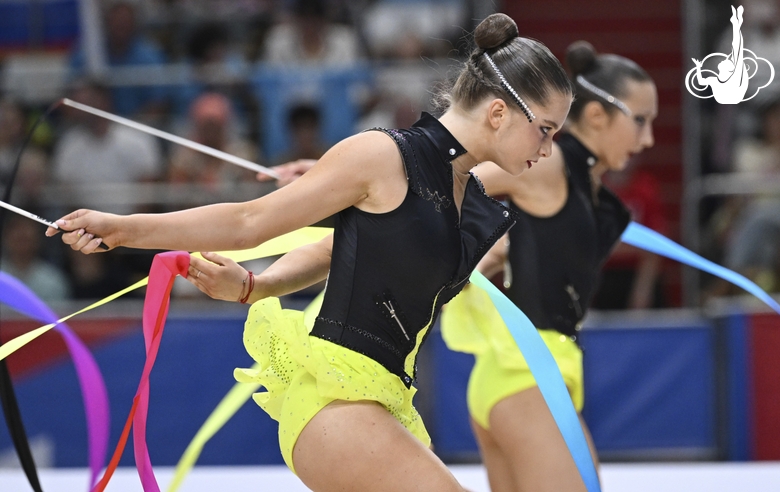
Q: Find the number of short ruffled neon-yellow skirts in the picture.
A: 2